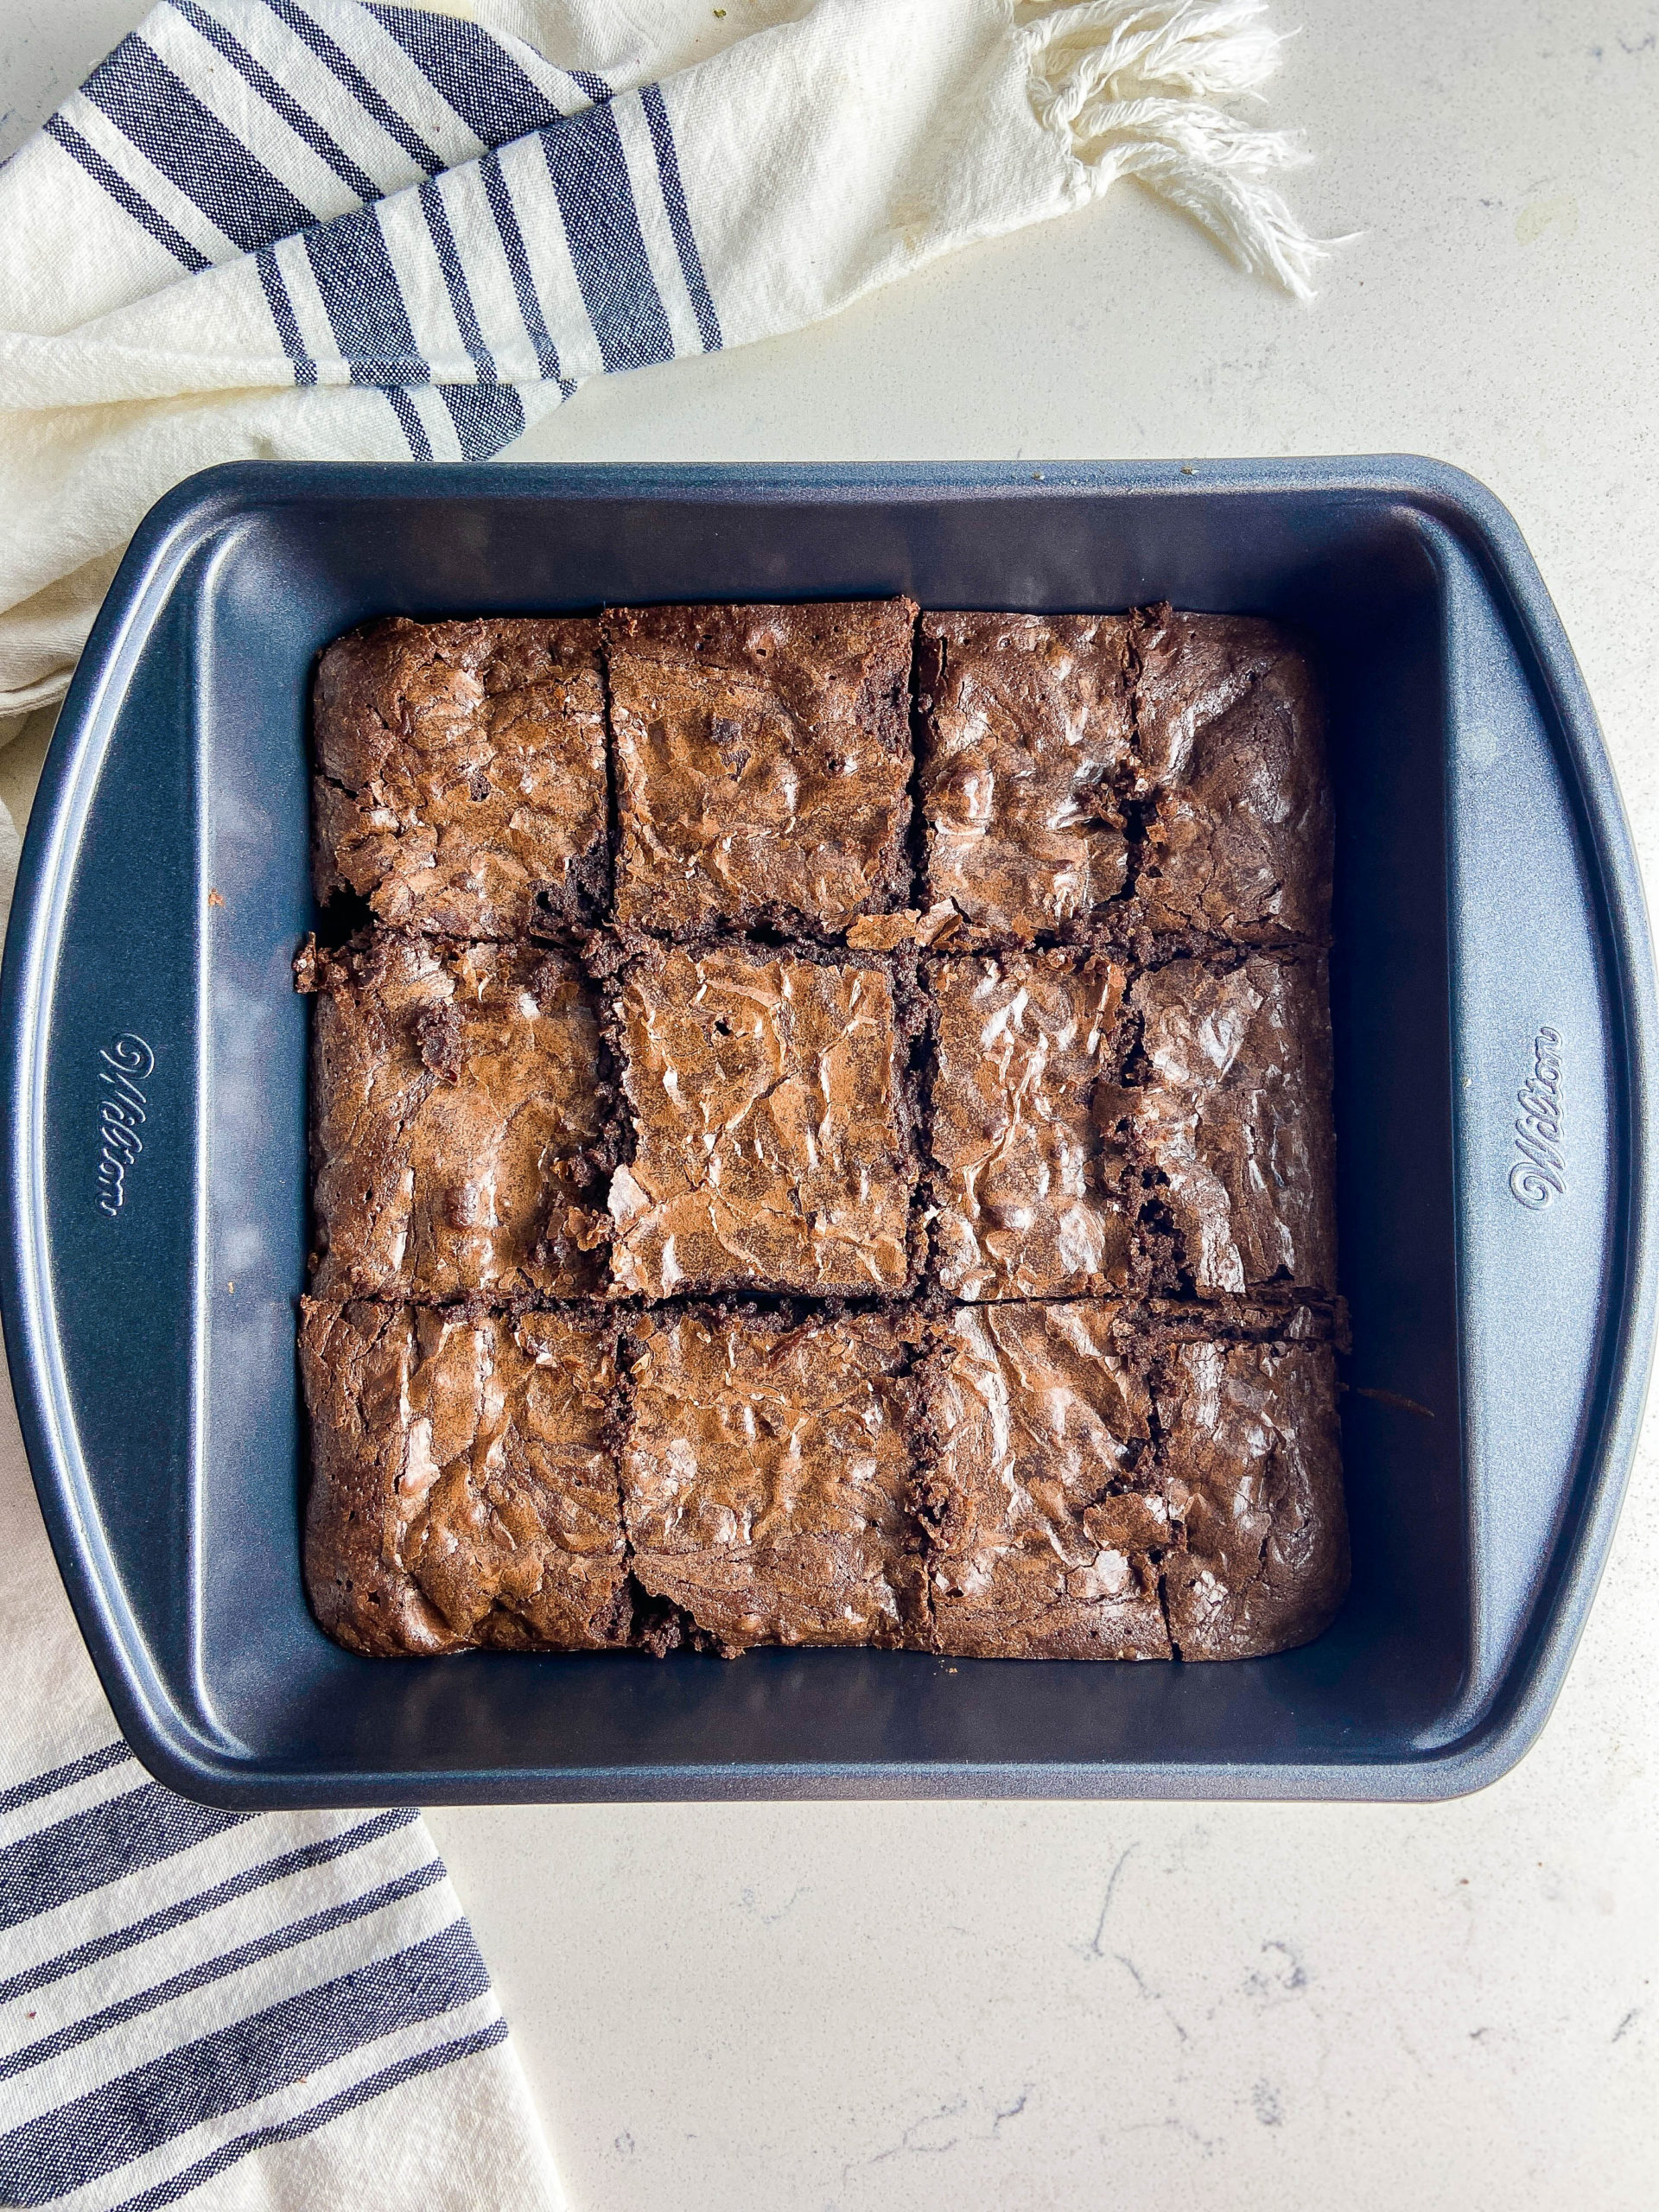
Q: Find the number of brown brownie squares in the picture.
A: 12